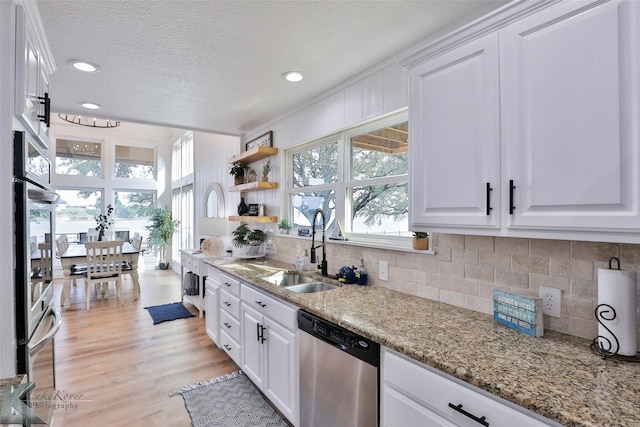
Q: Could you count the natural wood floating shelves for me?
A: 3